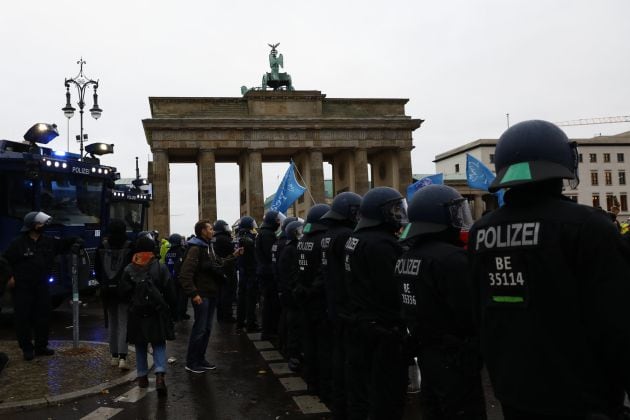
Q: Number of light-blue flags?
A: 3